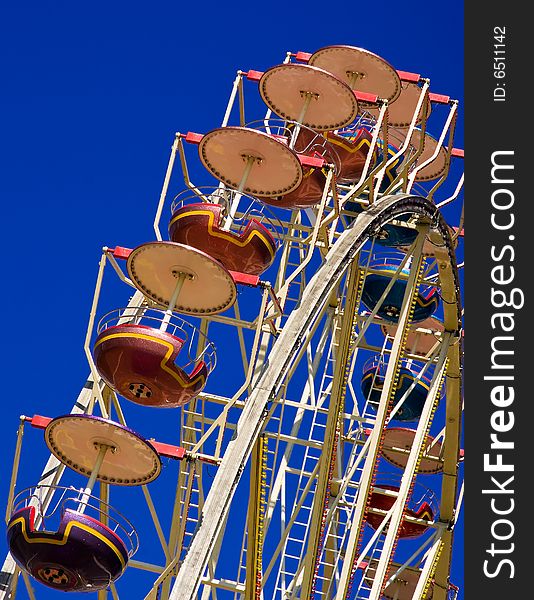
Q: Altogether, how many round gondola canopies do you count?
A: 11